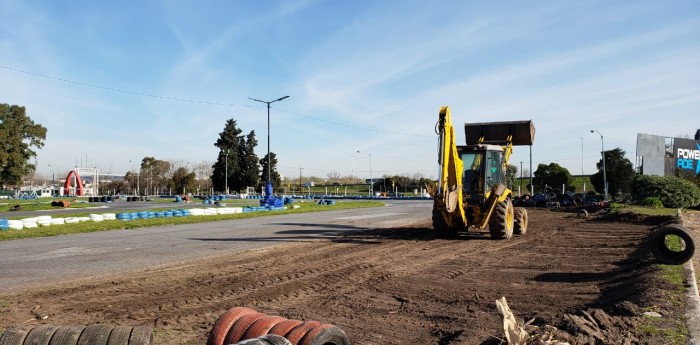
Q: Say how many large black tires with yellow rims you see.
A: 2